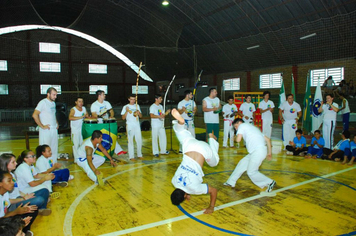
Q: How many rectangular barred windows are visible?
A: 11